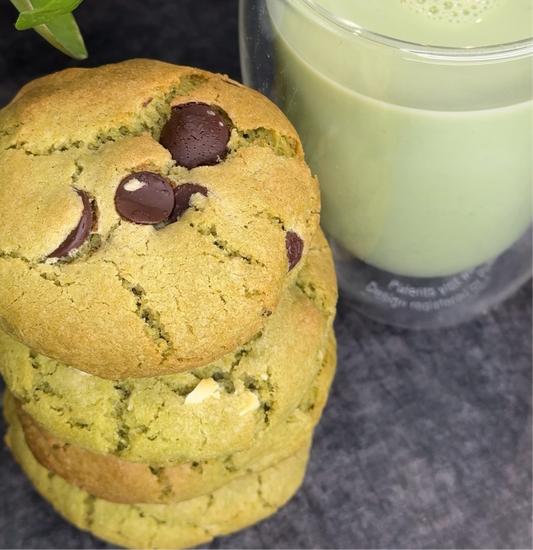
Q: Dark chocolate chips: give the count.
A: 5